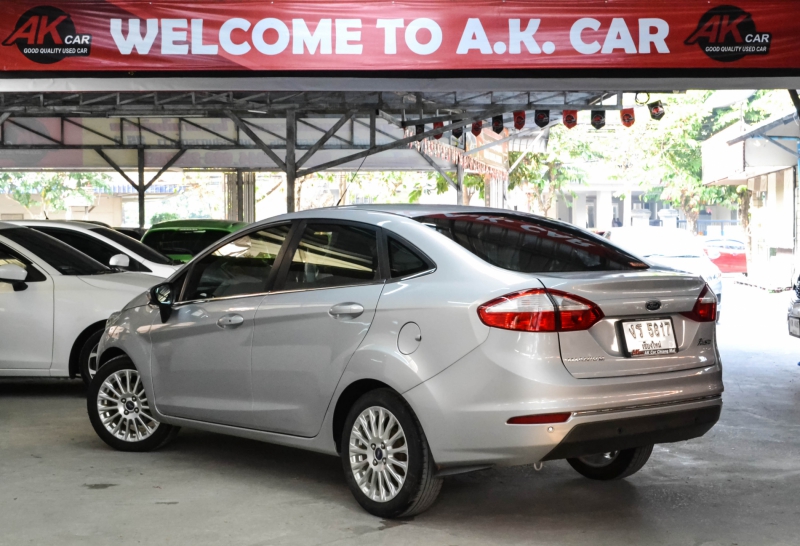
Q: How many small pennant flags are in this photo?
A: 11